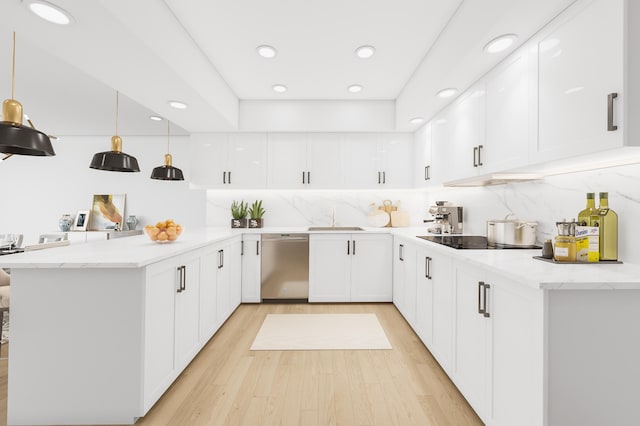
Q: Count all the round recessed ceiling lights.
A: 10